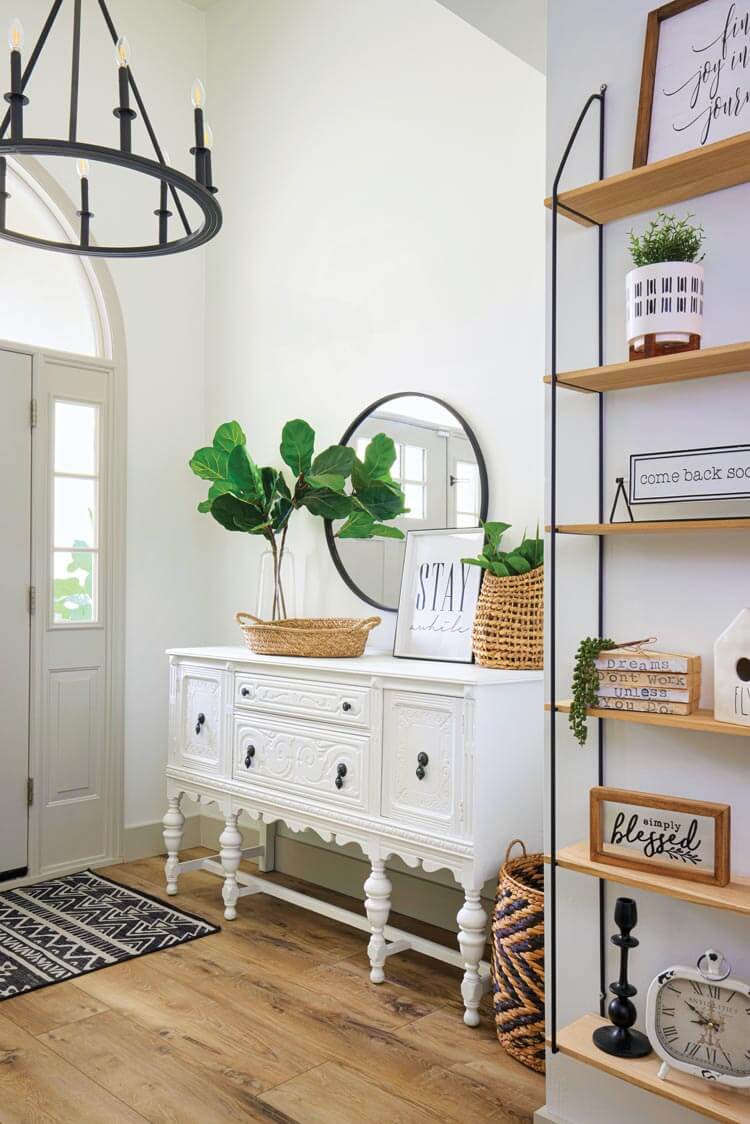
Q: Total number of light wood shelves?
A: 6